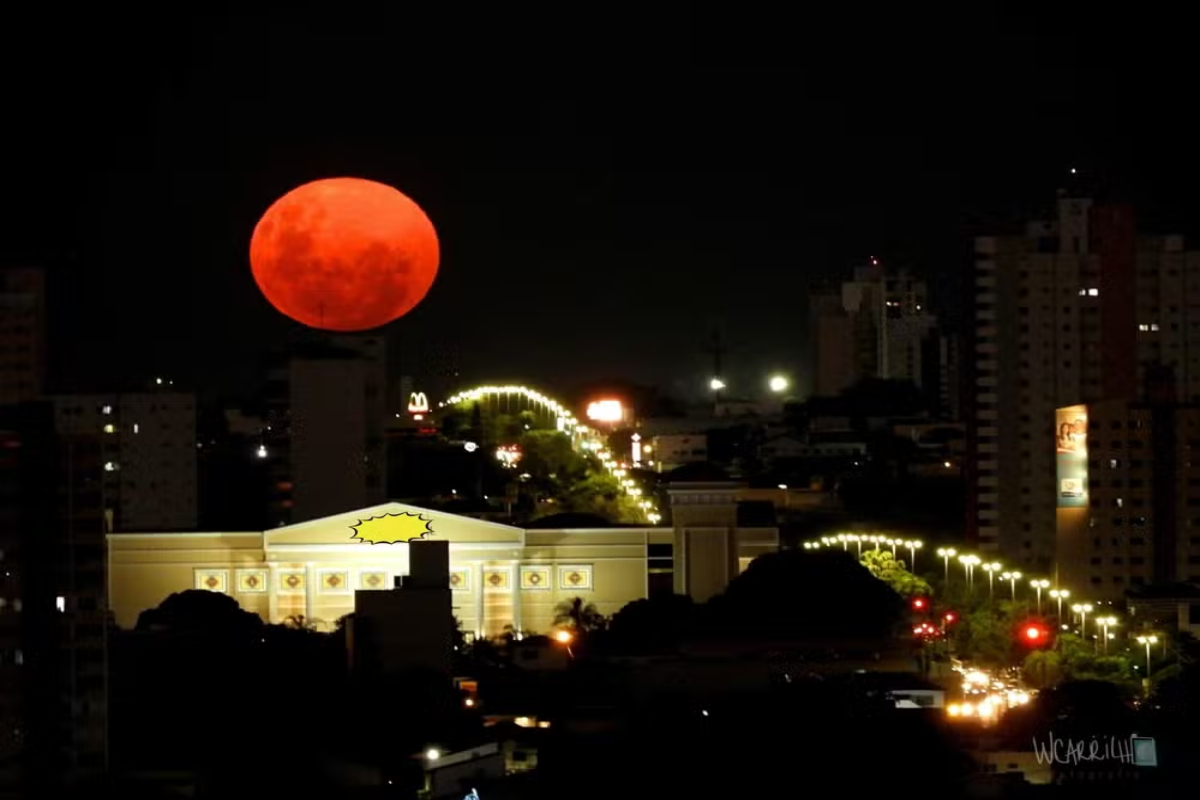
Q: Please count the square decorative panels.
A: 9